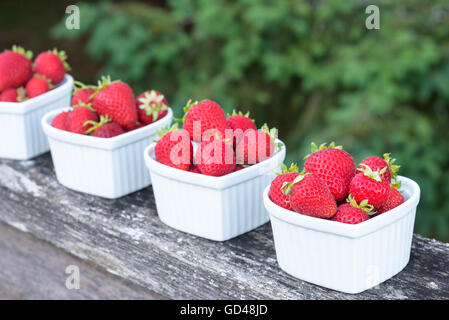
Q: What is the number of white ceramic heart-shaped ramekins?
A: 4